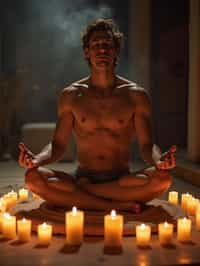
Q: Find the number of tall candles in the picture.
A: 2